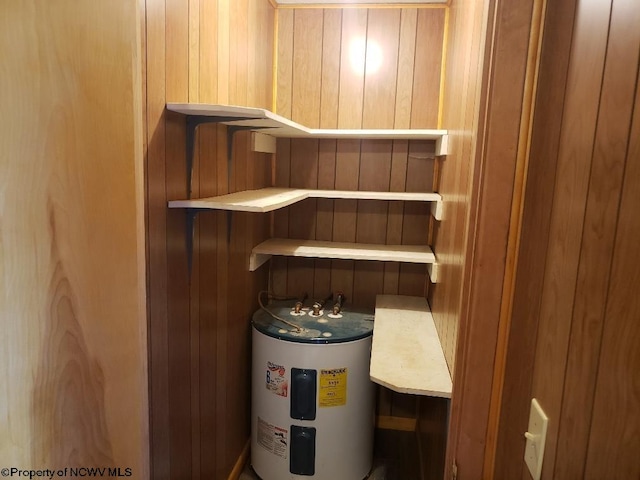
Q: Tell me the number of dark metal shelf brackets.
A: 4